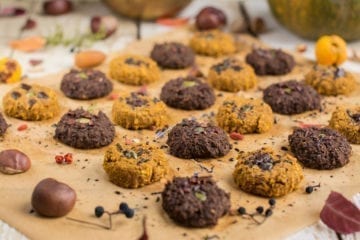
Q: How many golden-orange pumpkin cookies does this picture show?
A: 10